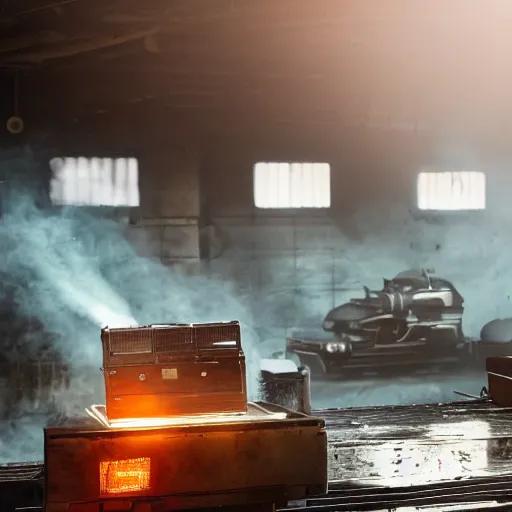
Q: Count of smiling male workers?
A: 0